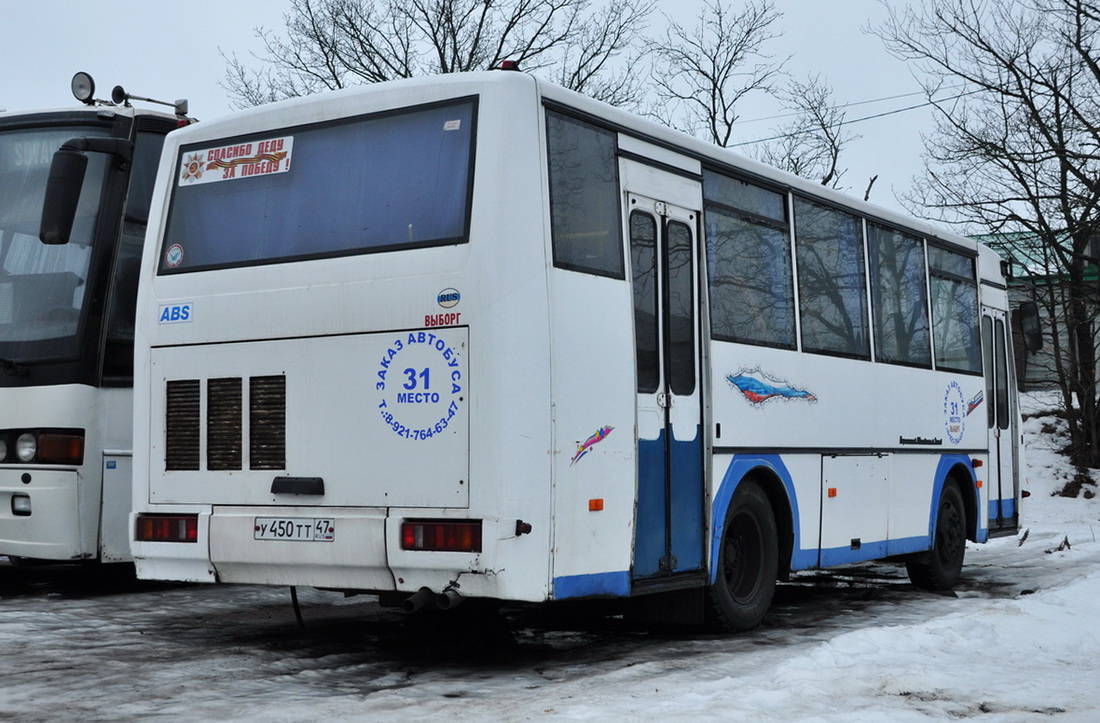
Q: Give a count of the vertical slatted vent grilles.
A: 3